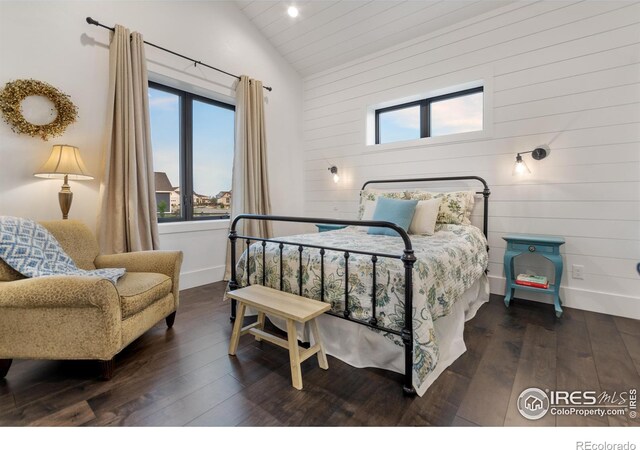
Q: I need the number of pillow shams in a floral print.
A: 2